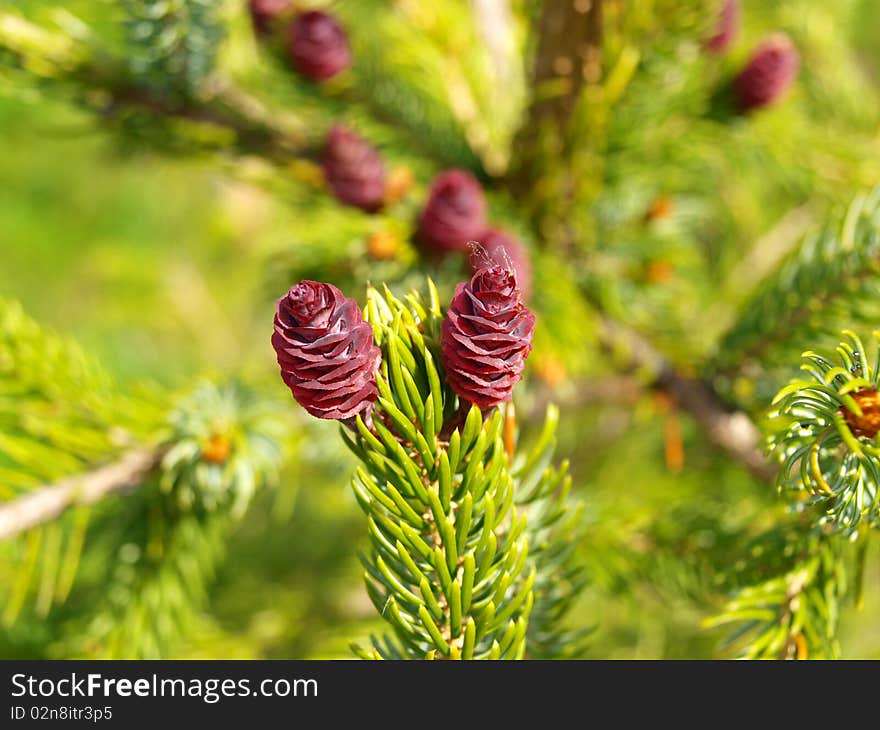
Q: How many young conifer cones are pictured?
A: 9